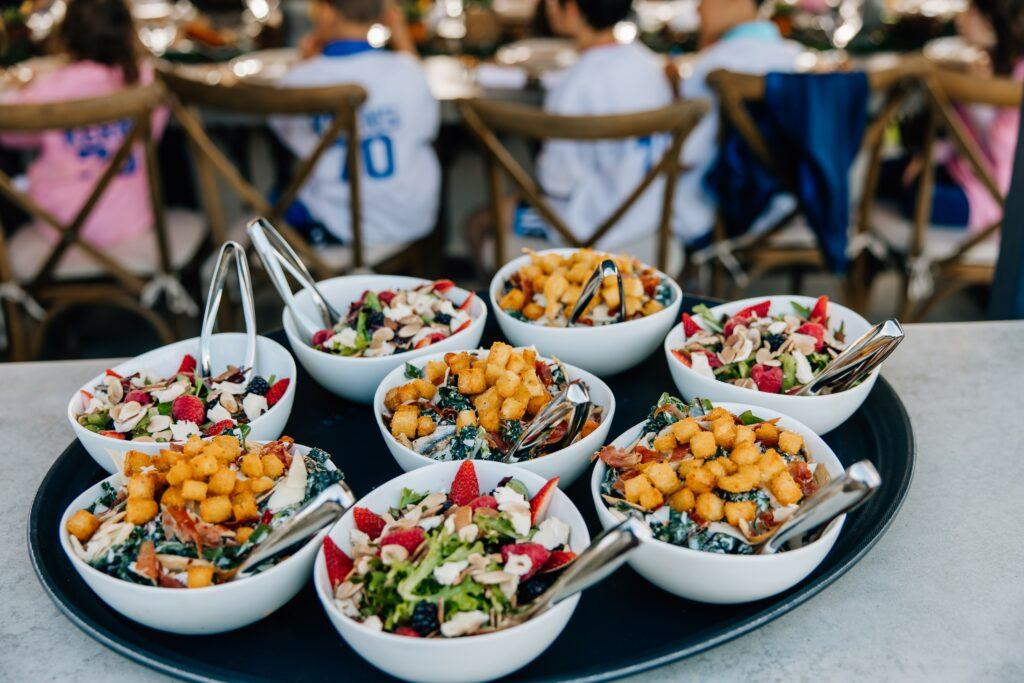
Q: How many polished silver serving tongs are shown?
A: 8